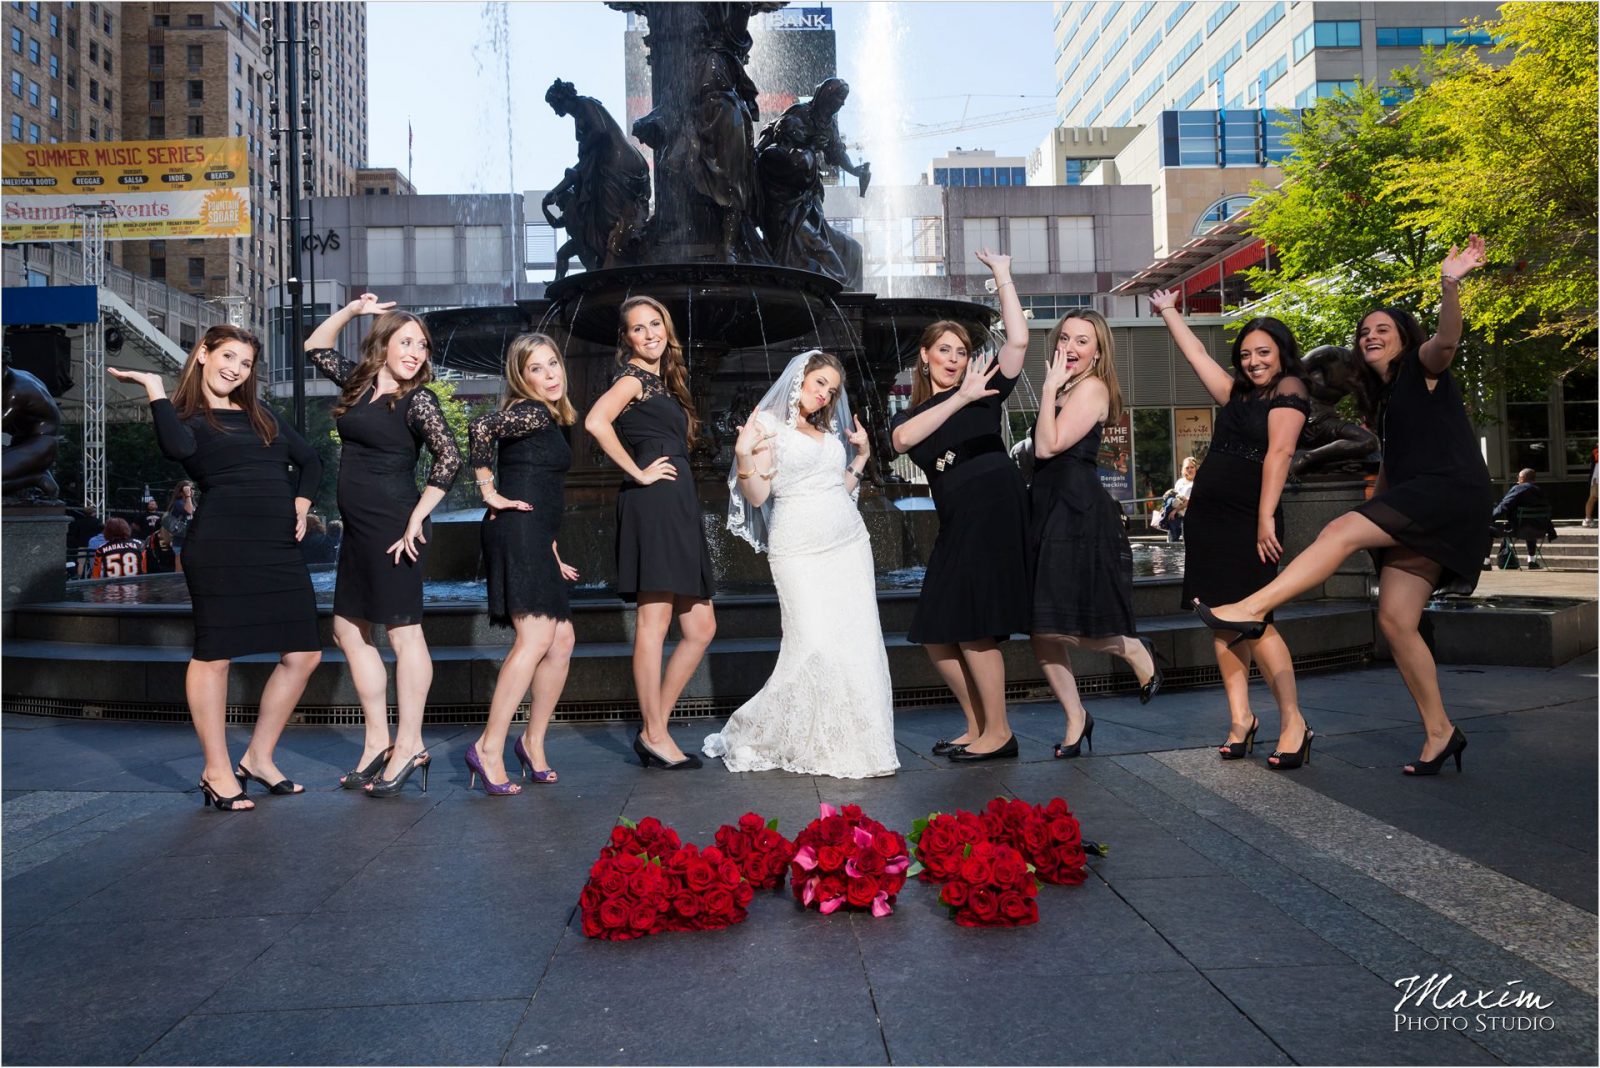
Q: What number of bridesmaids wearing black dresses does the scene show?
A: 8